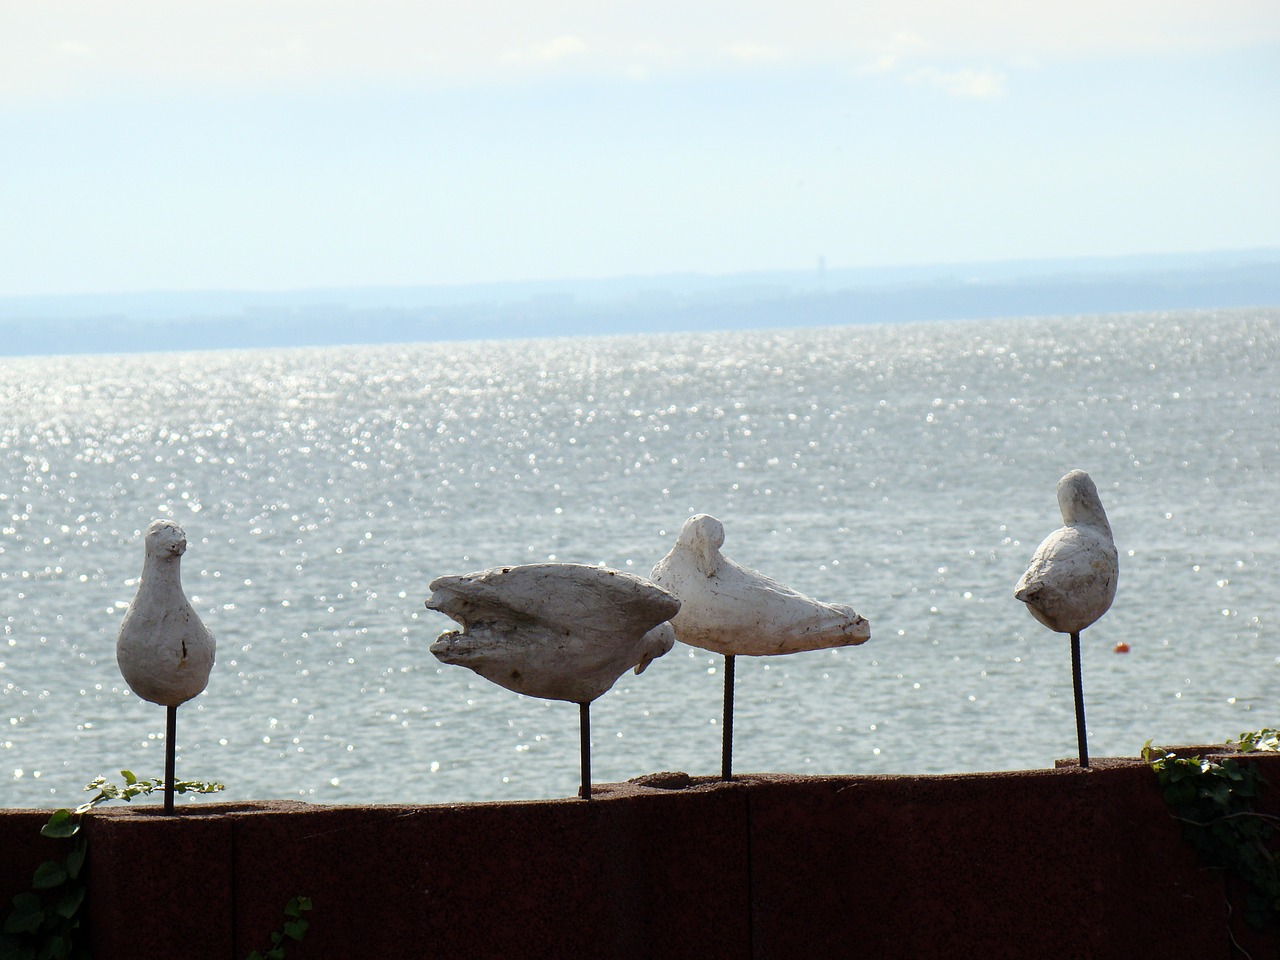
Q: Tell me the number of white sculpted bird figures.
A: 4